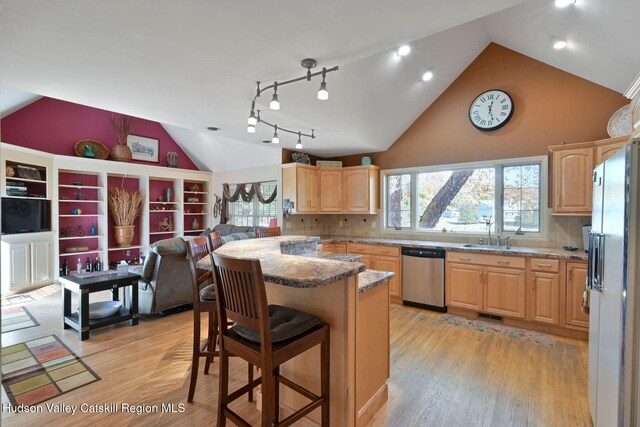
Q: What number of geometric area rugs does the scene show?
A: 2